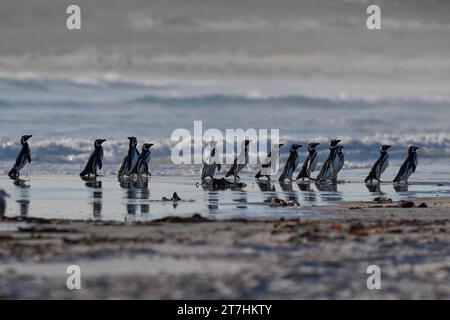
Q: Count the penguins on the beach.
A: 13